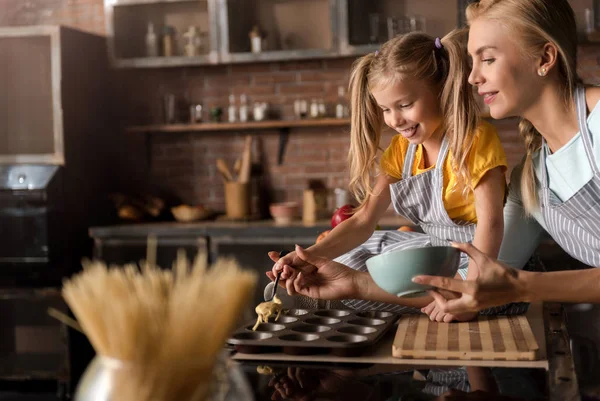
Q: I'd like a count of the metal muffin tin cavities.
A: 12